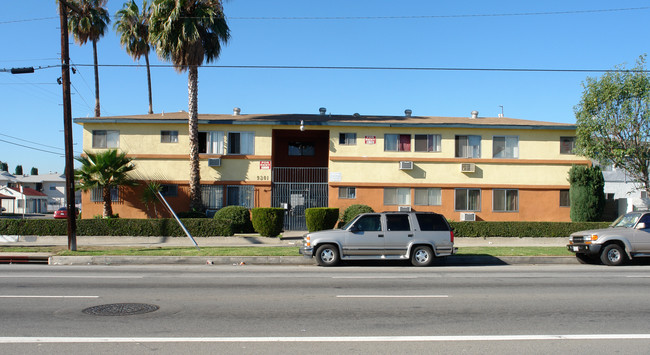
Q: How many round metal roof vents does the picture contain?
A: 4